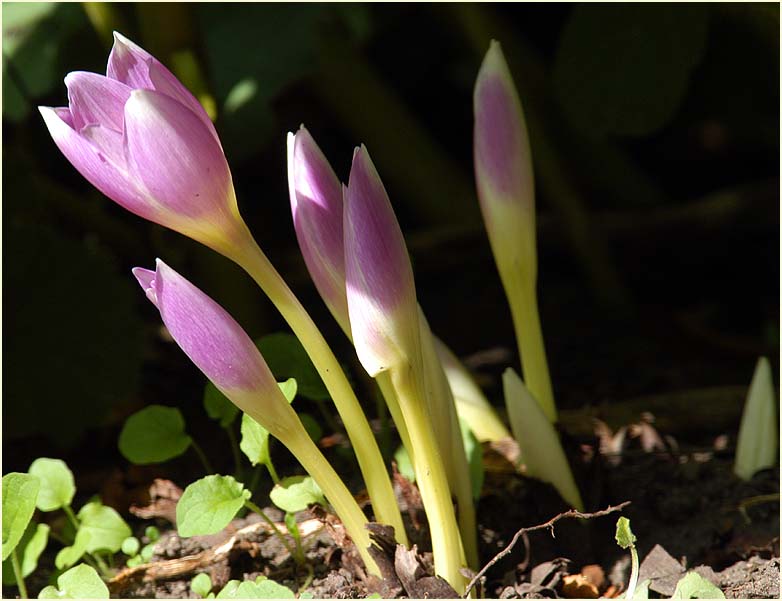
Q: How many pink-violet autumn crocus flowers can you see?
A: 5